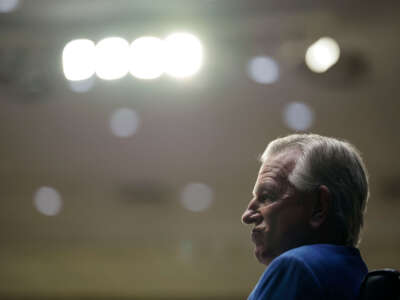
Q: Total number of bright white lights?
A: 5